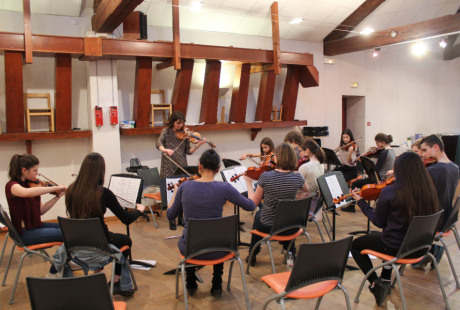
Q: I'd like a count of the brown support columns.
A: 8